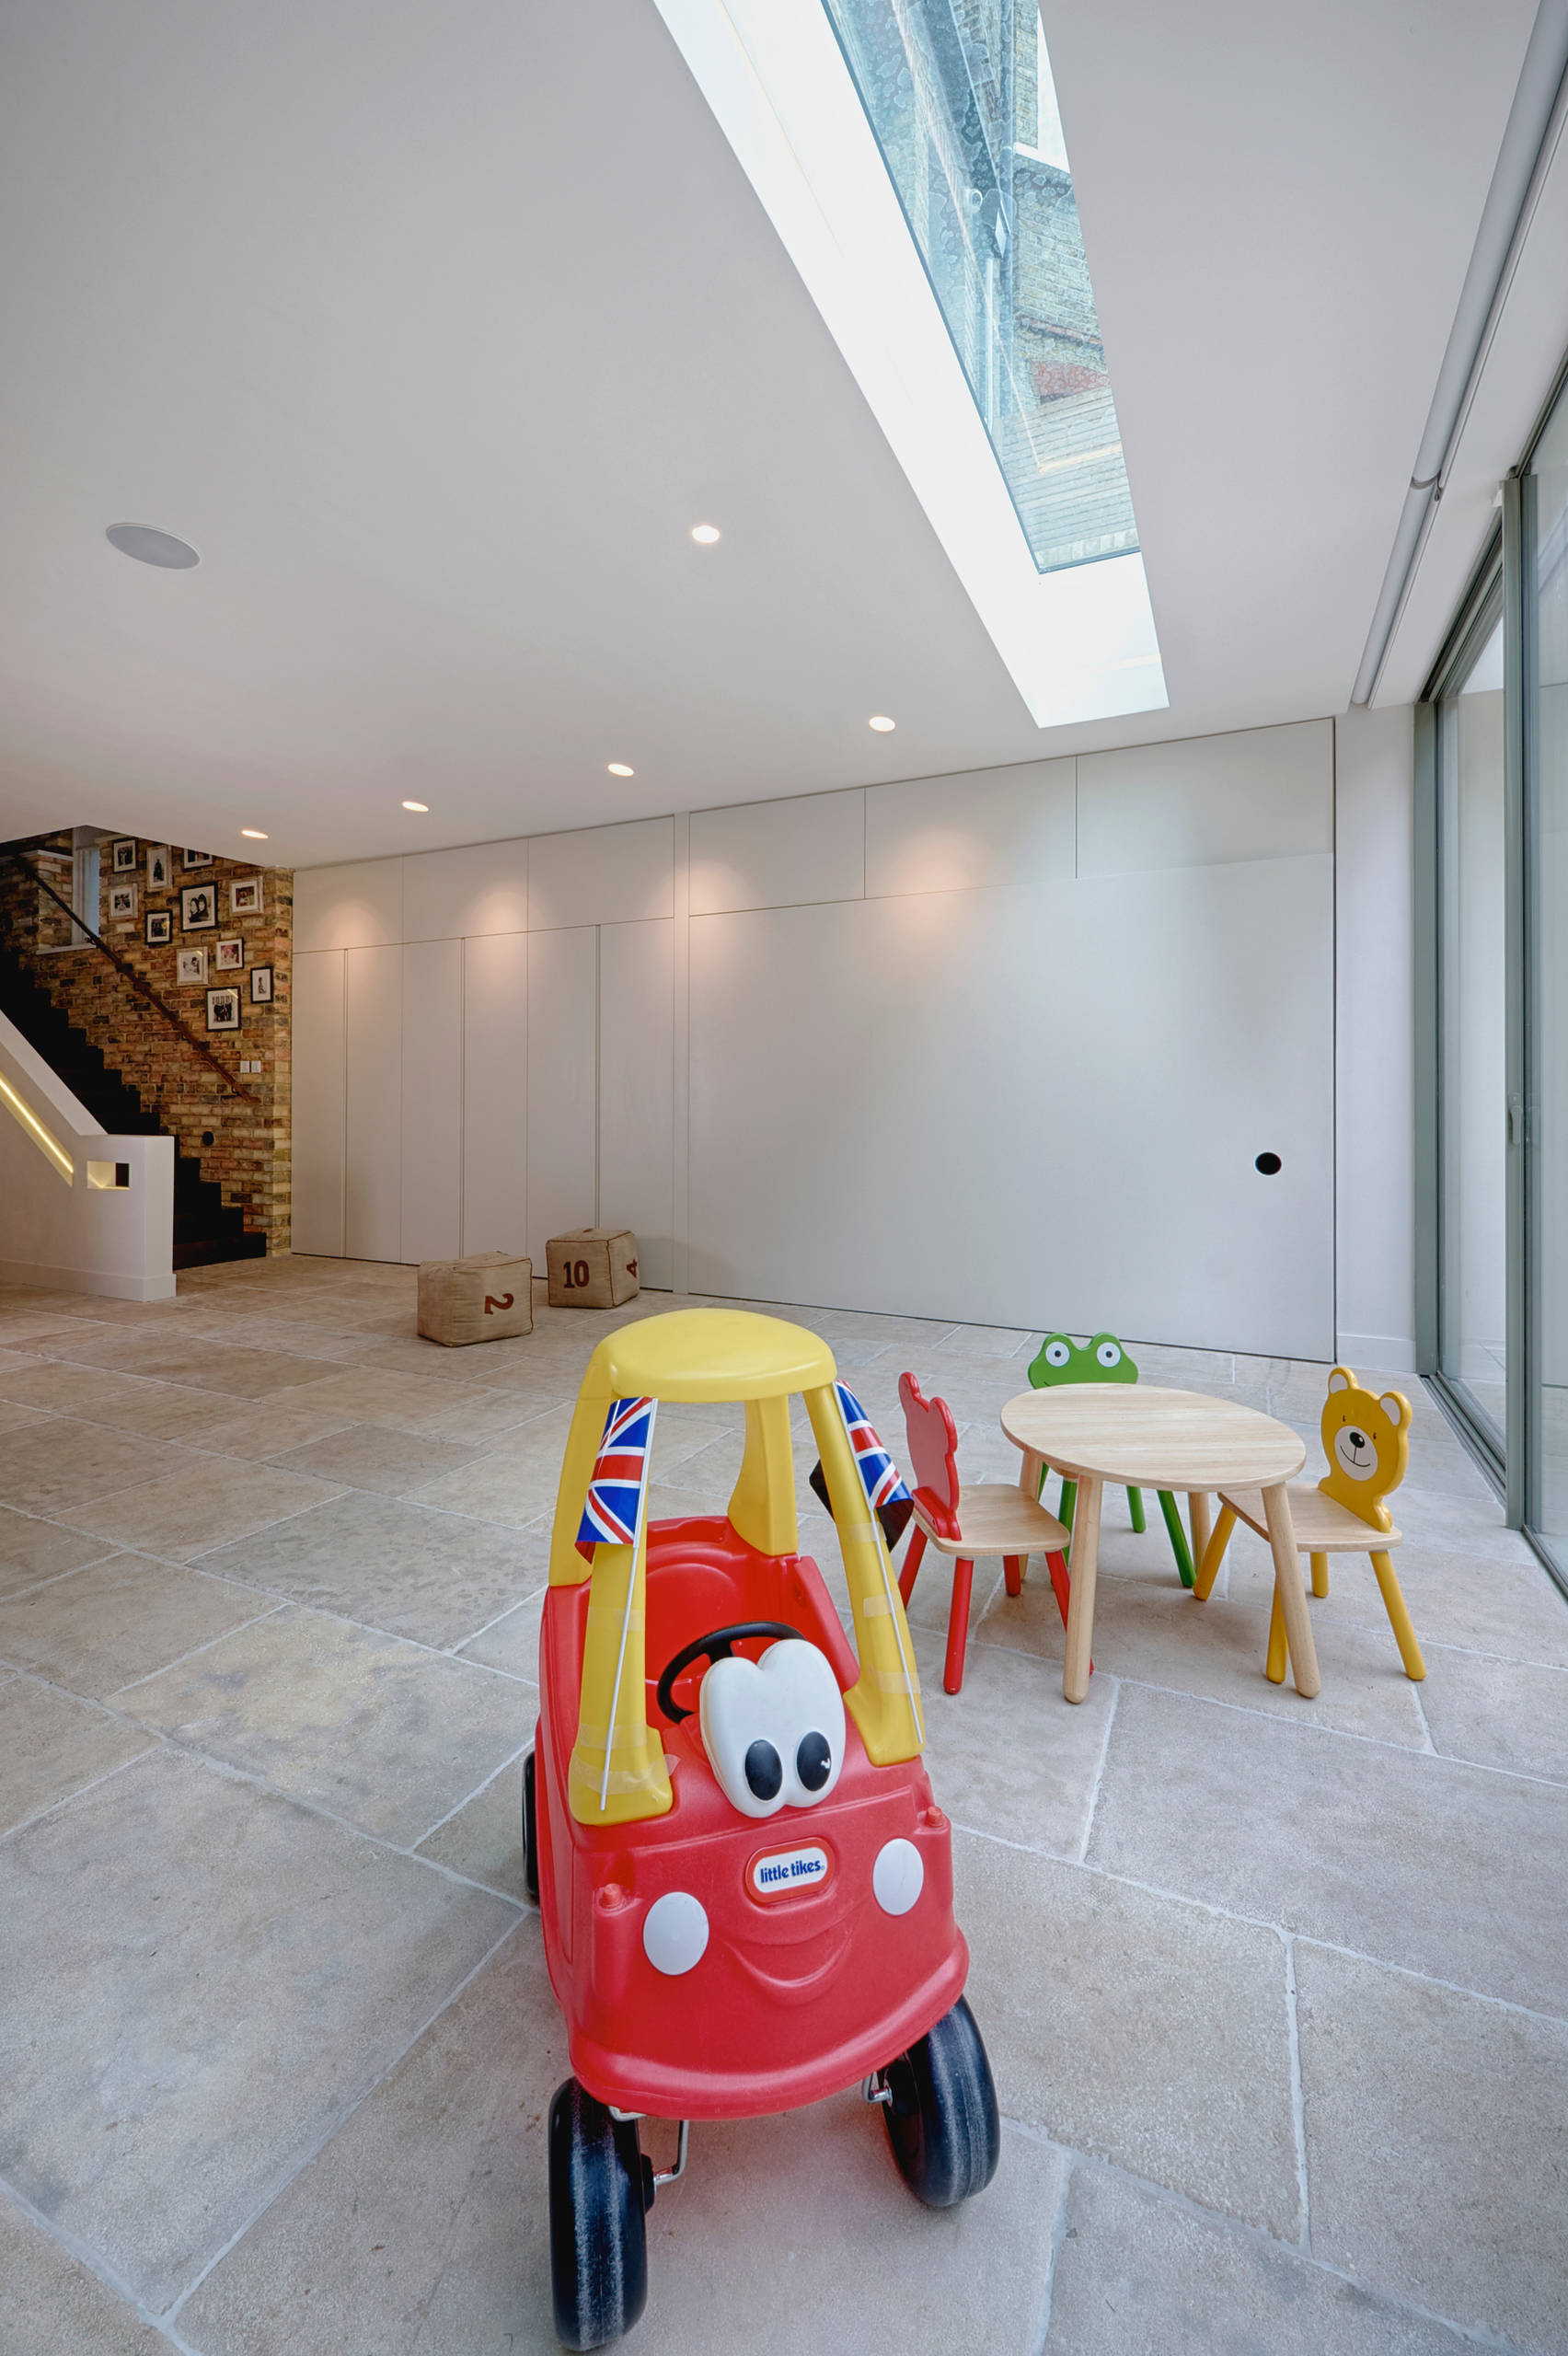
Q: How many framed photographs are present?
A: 11